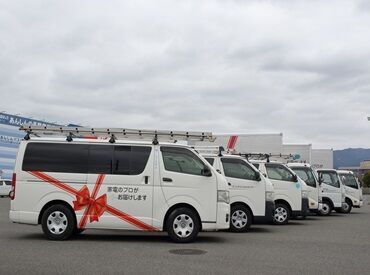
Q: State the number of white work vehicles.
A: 6